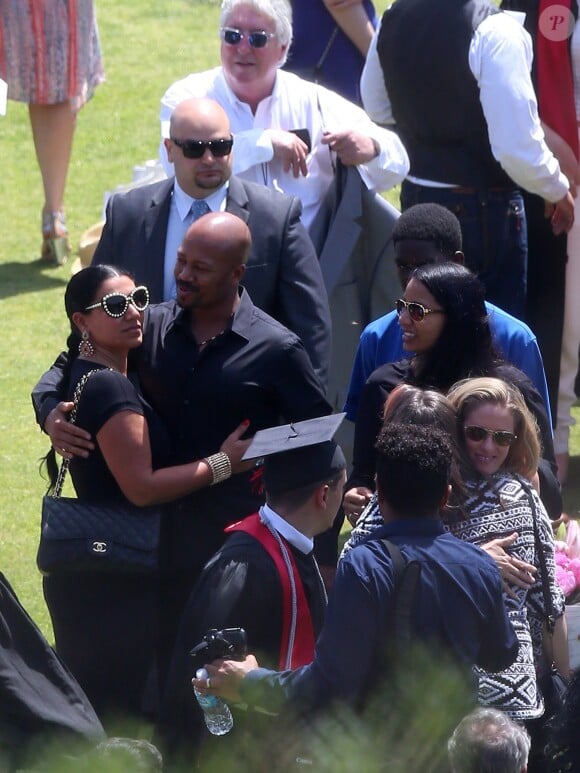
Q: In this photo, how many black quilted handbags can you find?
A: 1